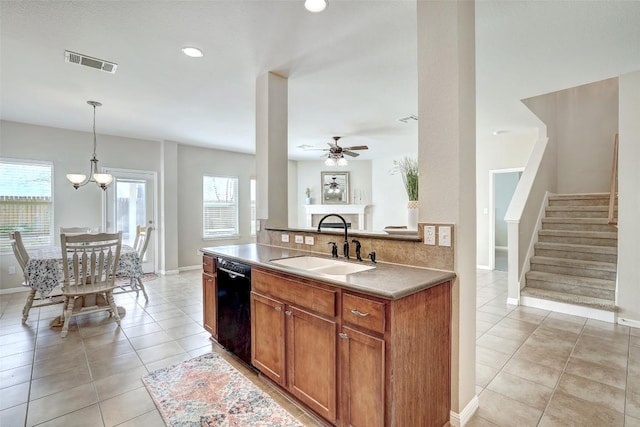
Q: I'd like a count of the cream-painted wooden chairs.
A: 4